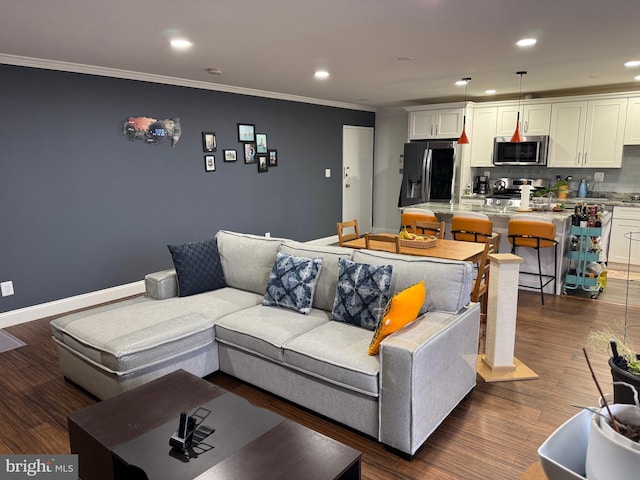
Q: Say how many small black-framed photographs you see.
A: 8